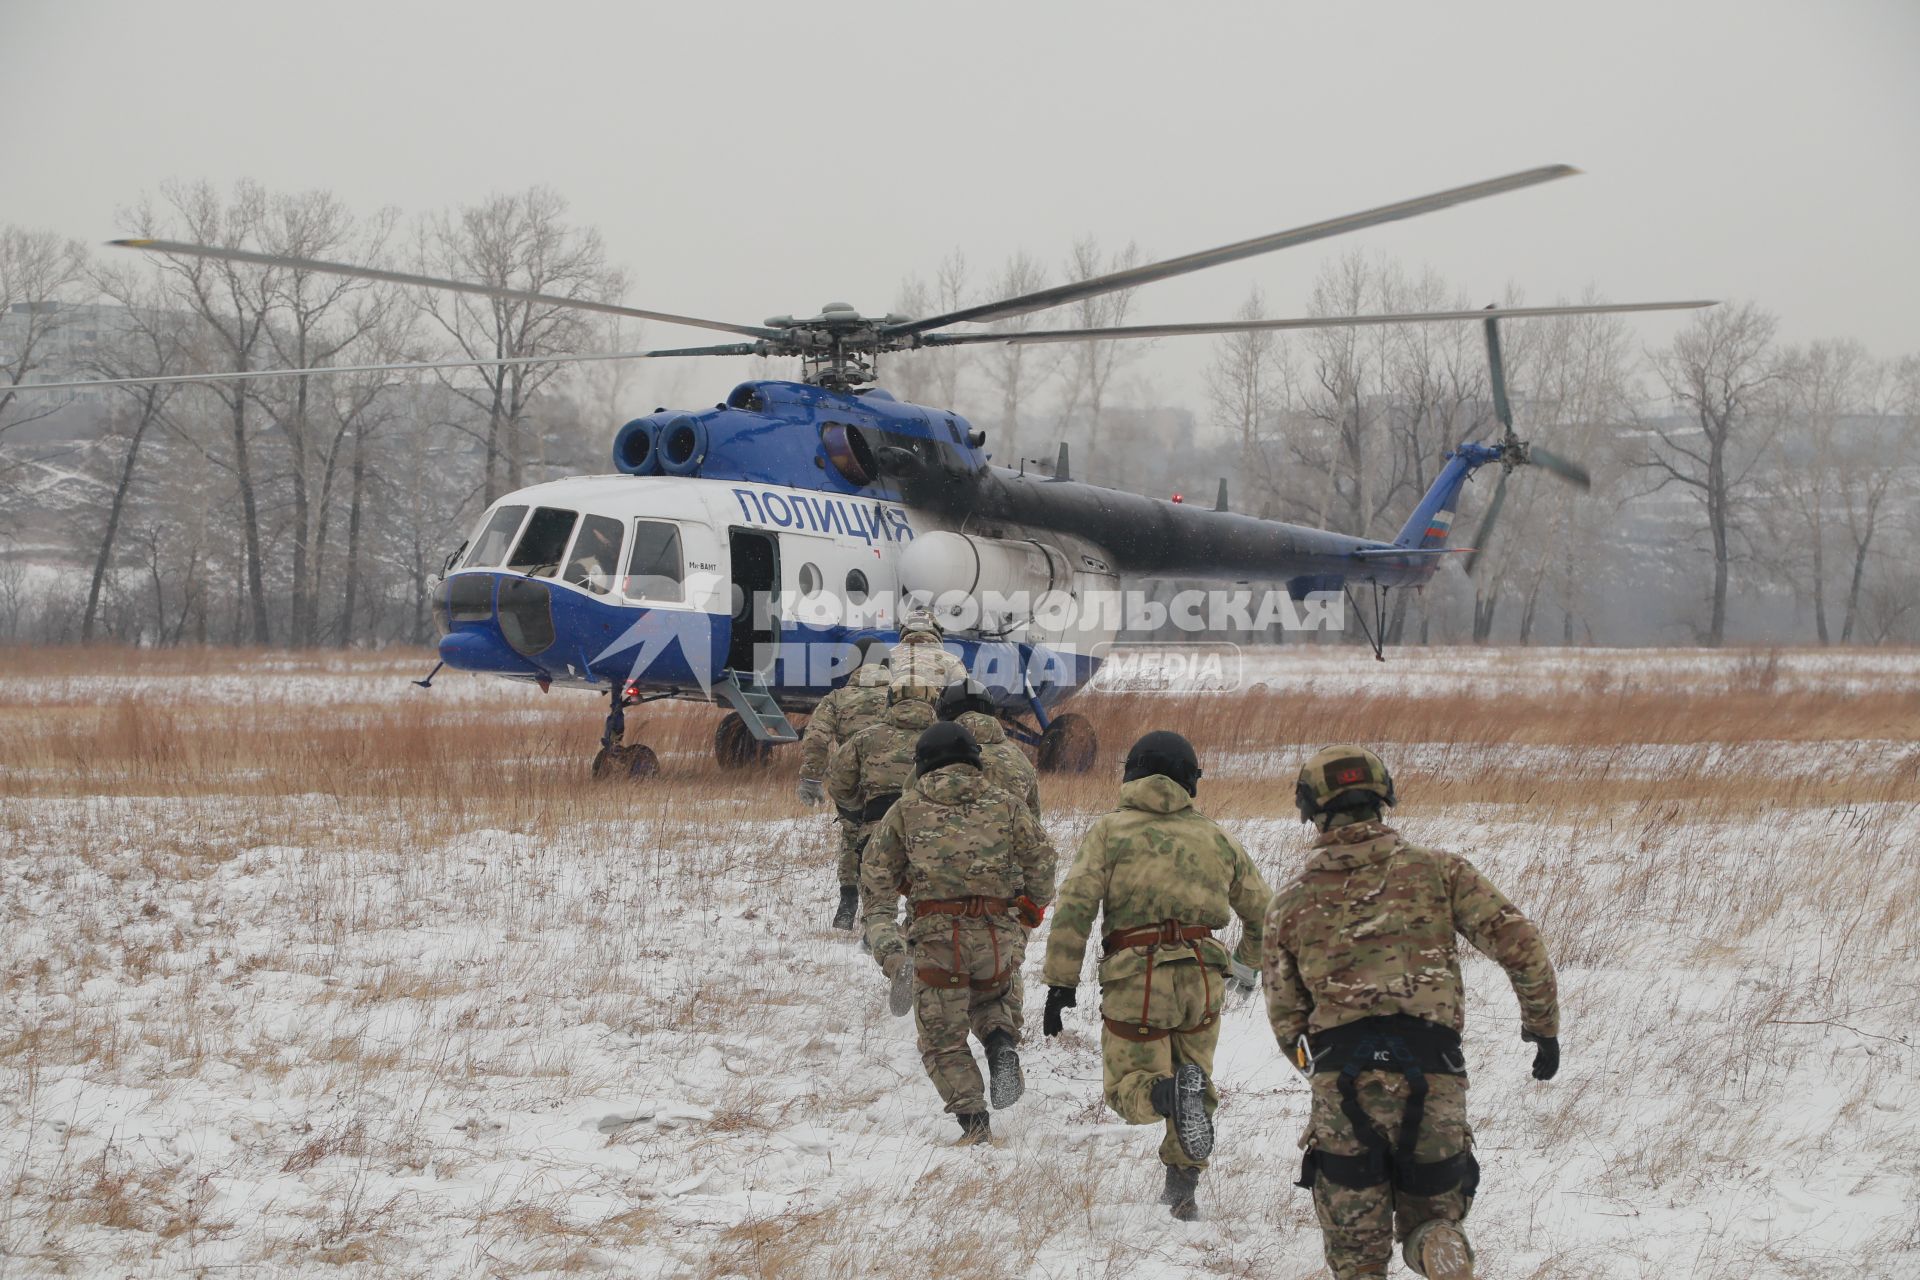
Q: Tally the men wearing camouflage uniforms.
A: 7